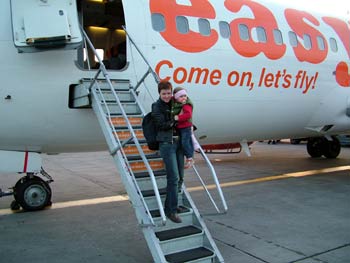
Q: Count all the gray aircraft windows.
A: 11